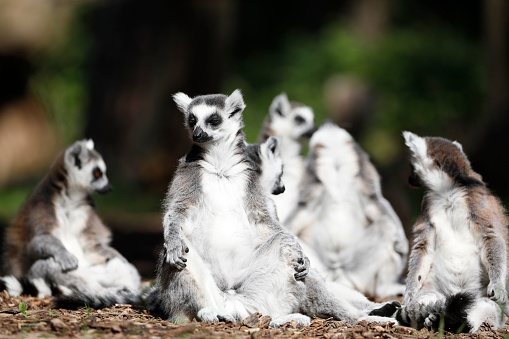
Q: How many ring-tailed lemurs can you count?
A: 6